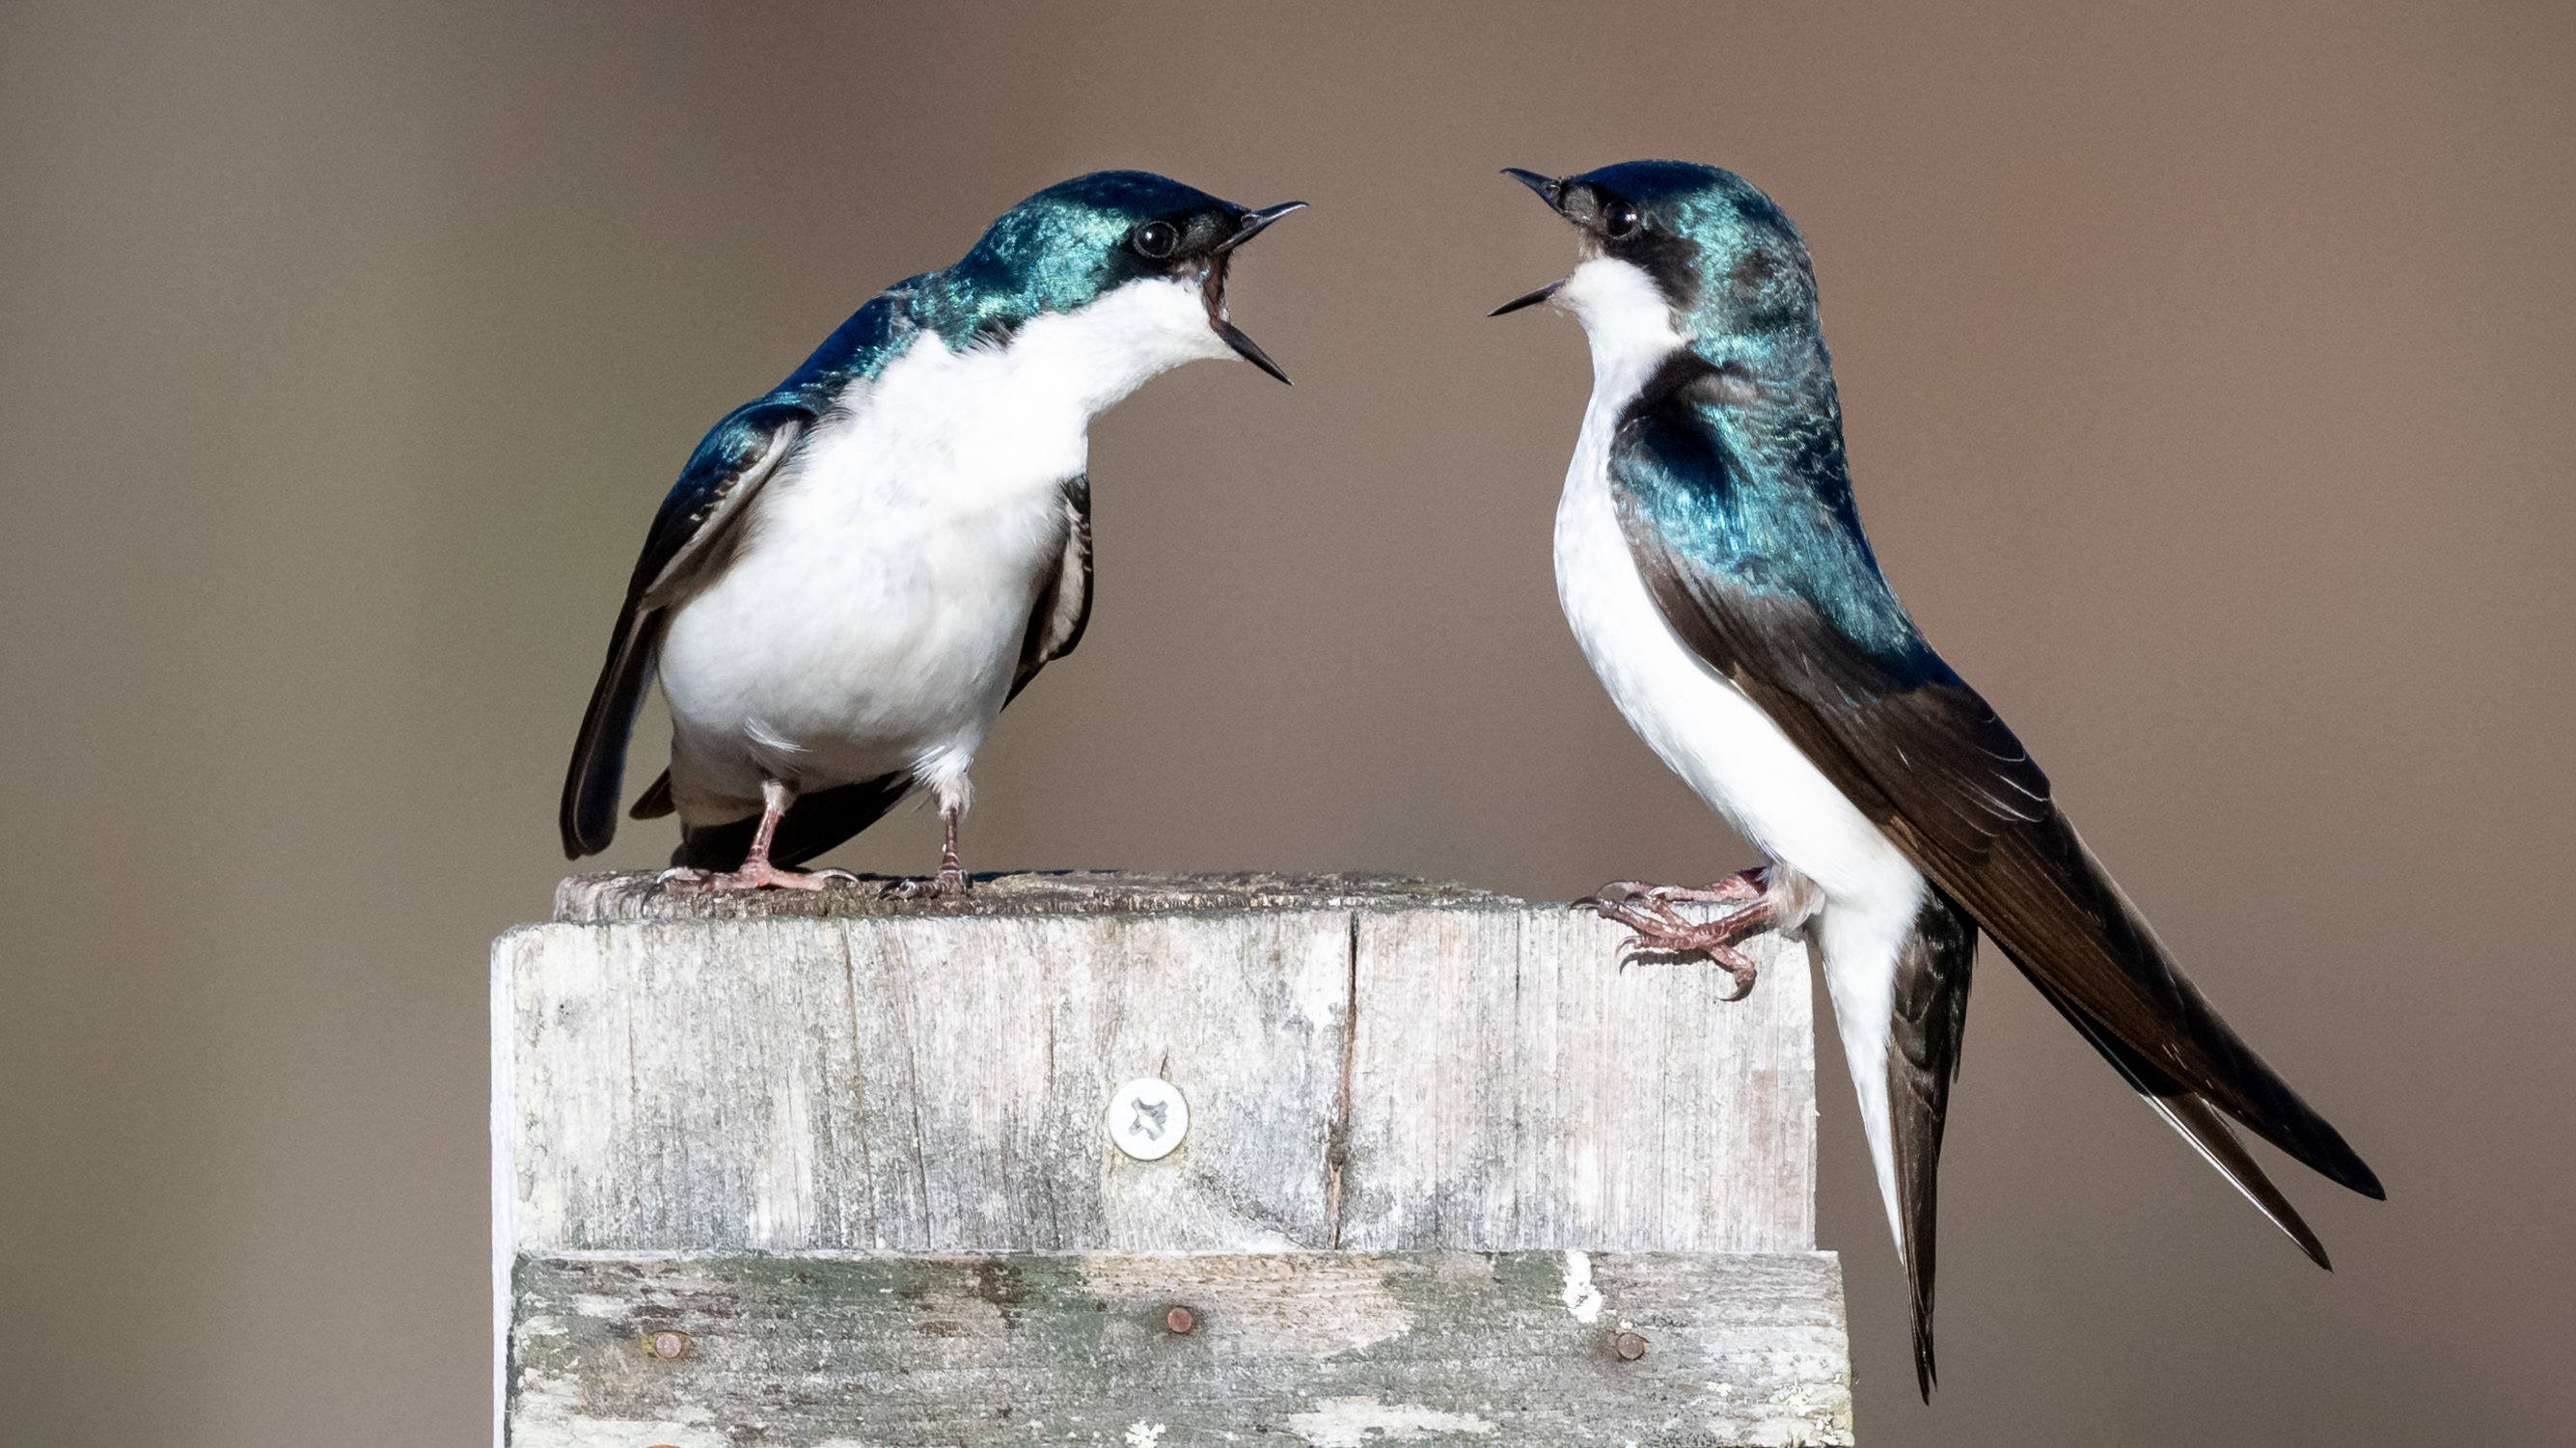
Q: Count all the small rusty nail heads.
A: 3